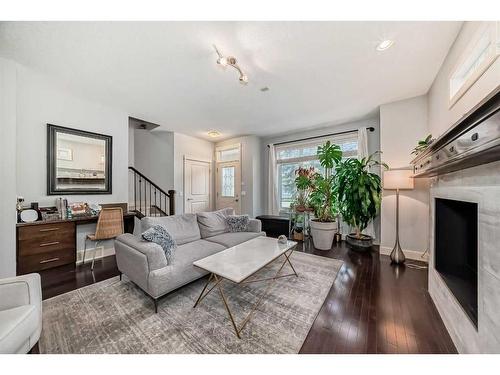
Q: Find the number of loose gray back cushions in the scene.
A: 2